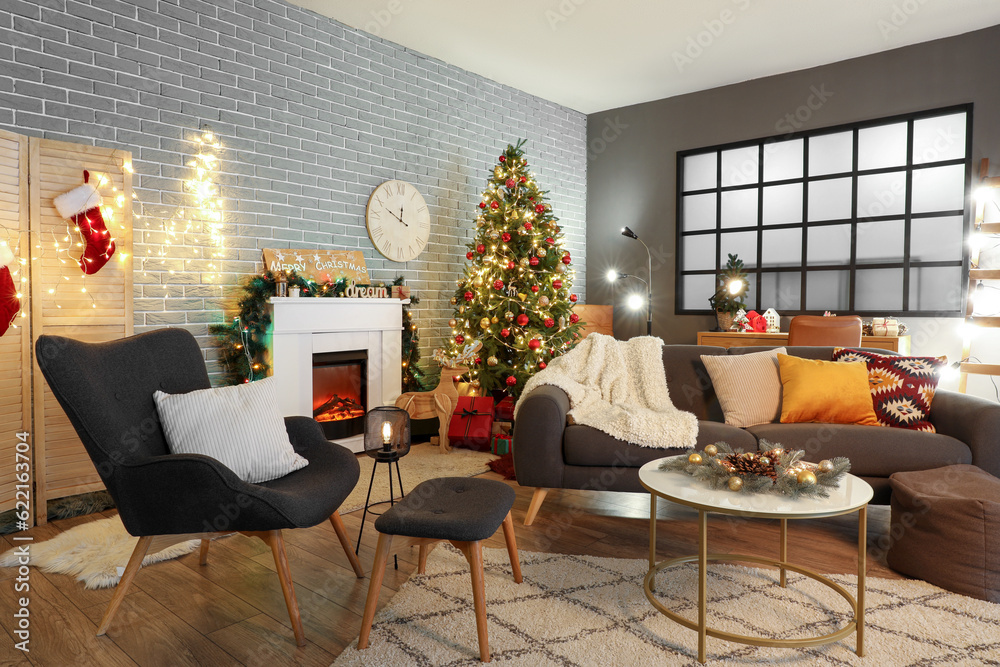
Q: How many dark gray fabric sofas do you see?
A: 1